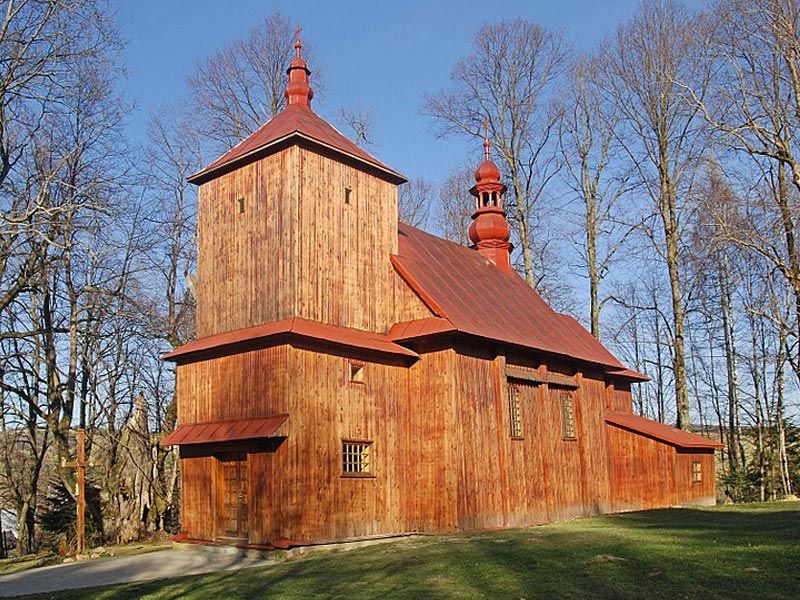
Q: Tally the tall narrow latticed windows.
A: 2